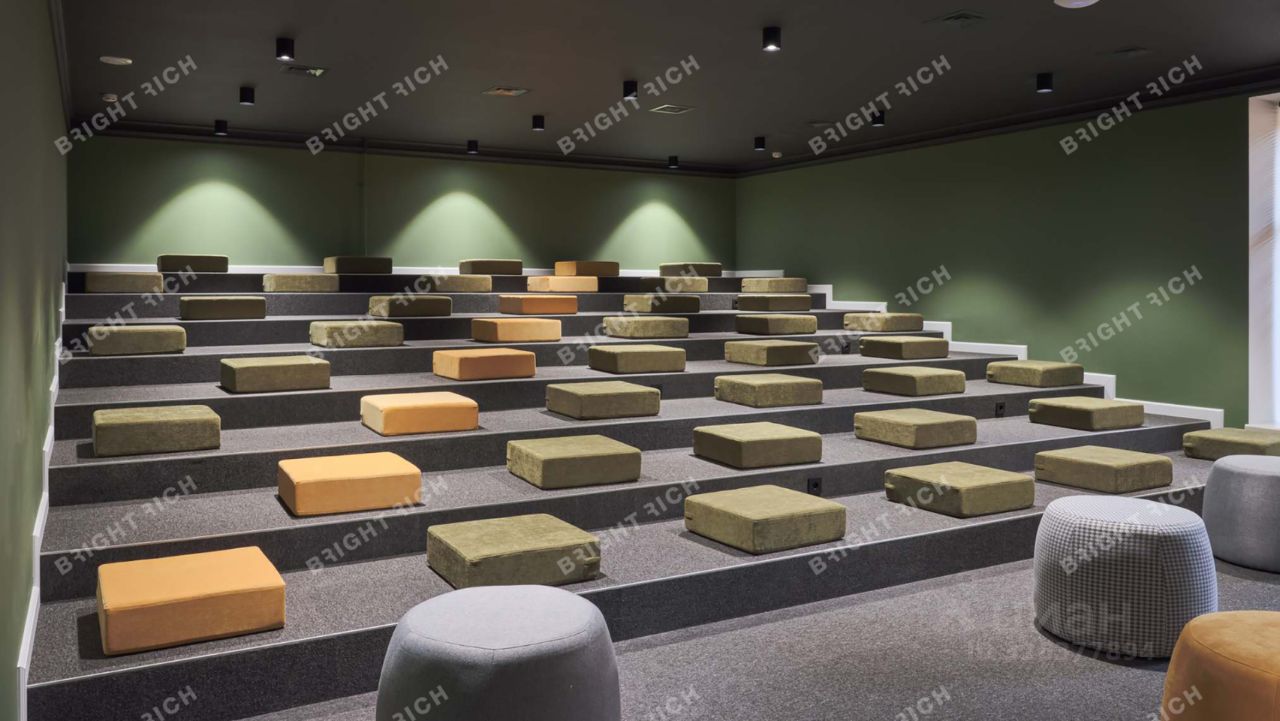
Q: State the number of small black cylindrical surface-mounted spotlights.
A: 11